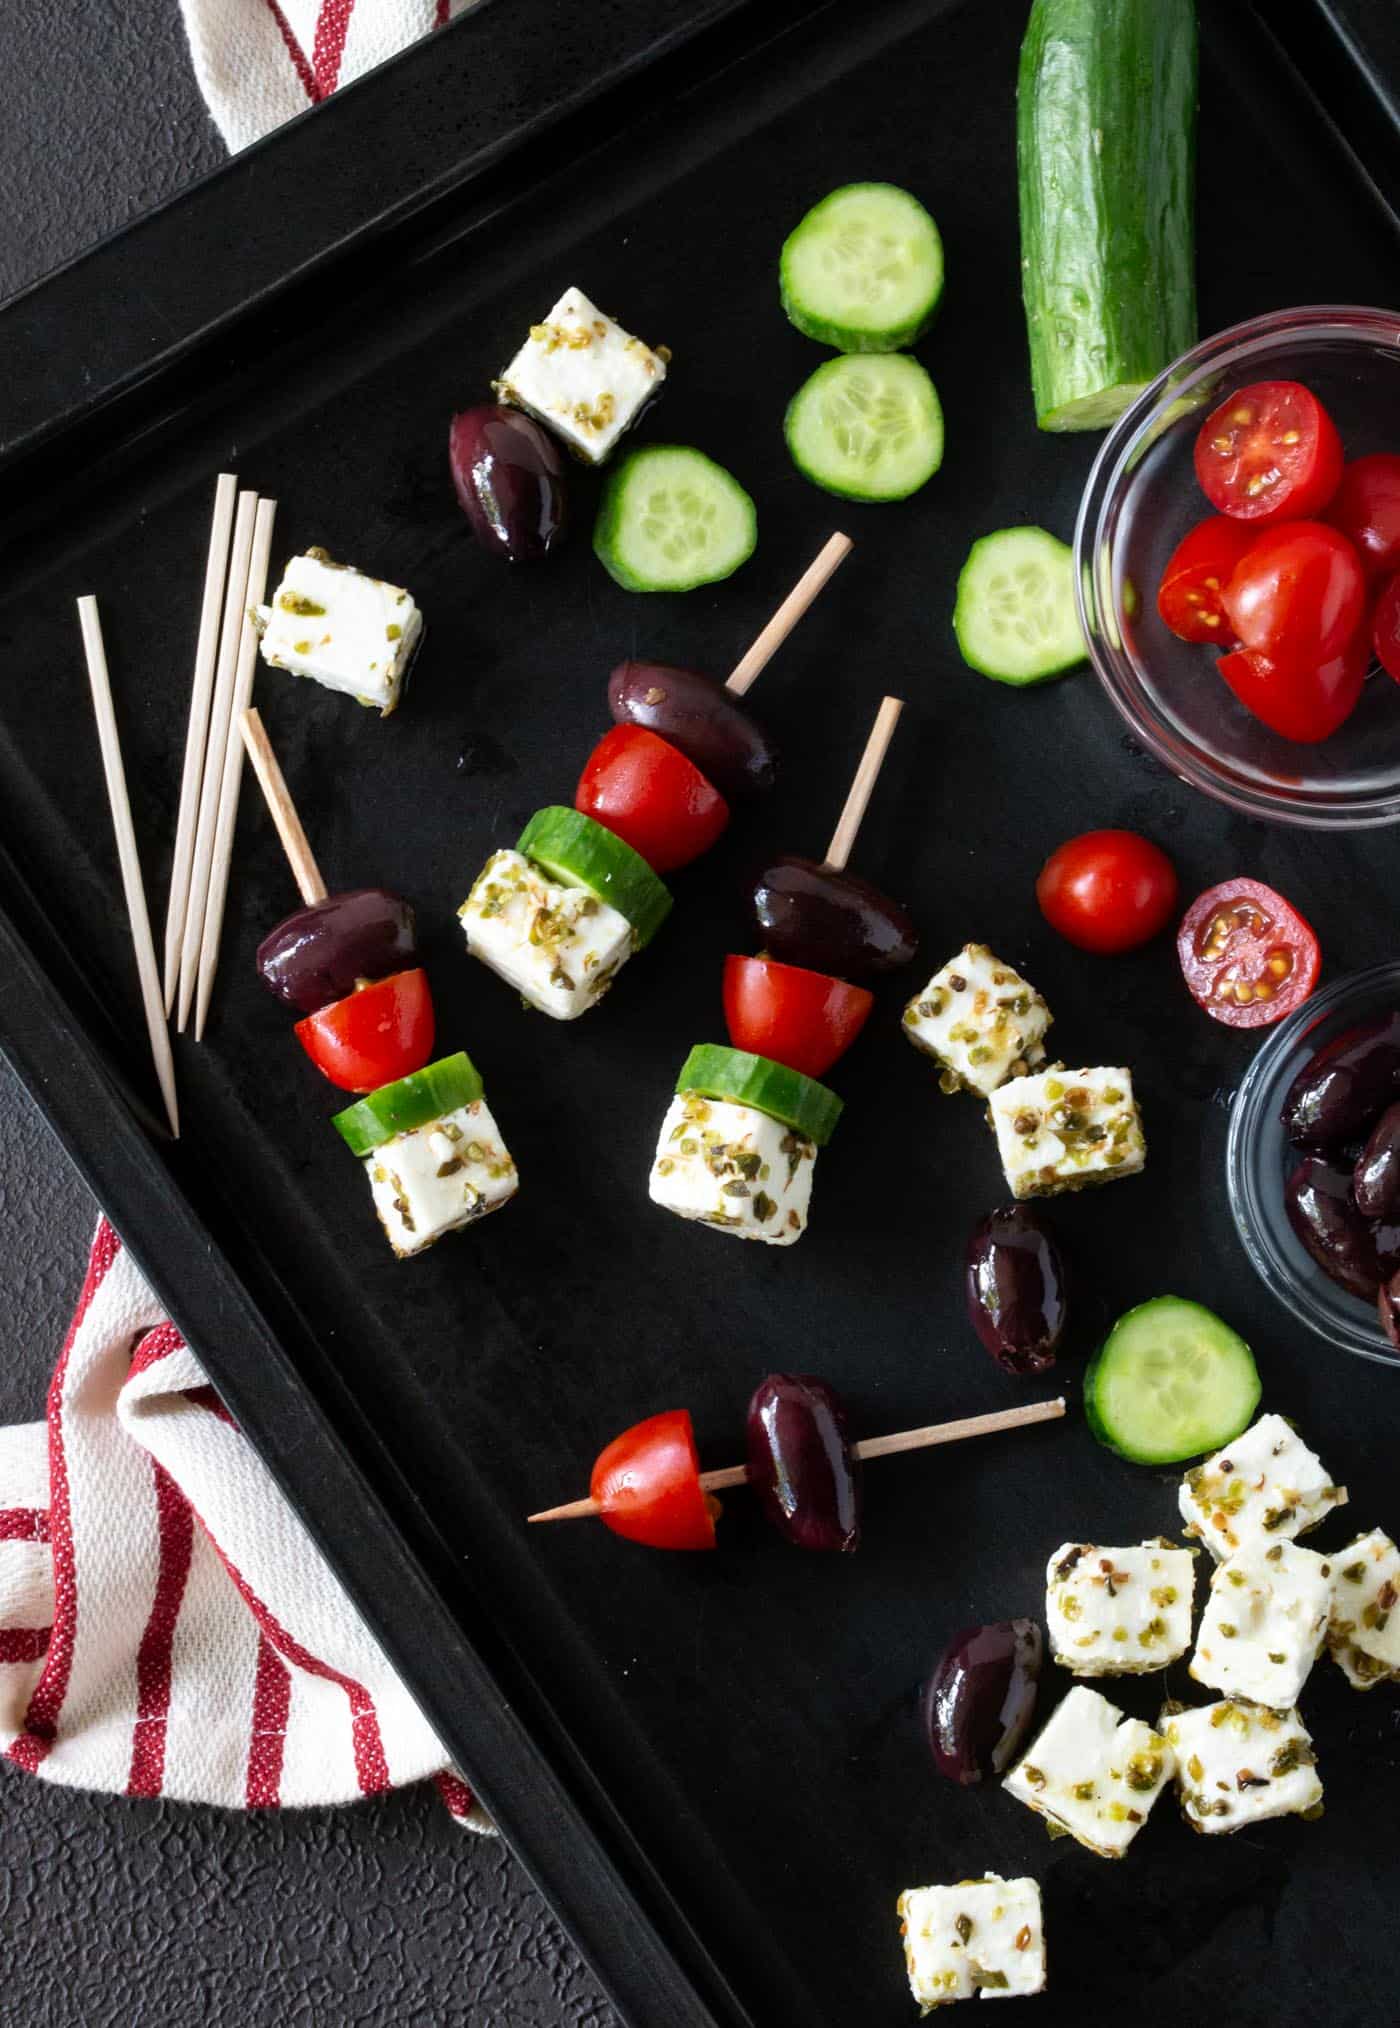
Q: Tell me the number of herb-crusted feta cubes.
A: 14